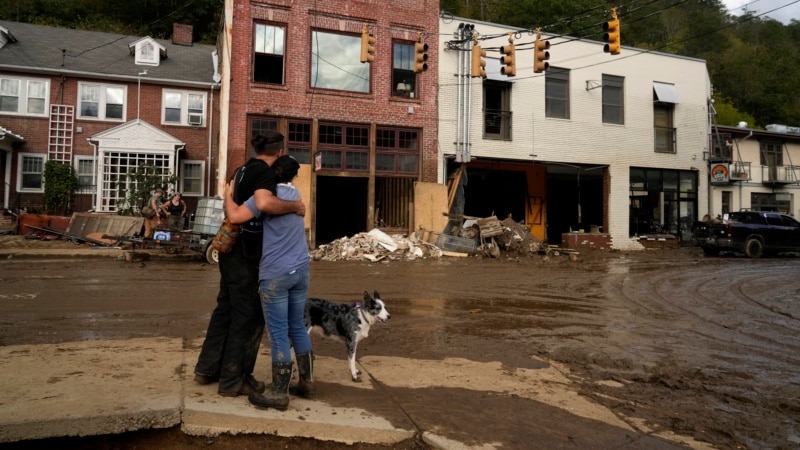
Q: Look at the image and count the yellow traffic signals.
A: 6